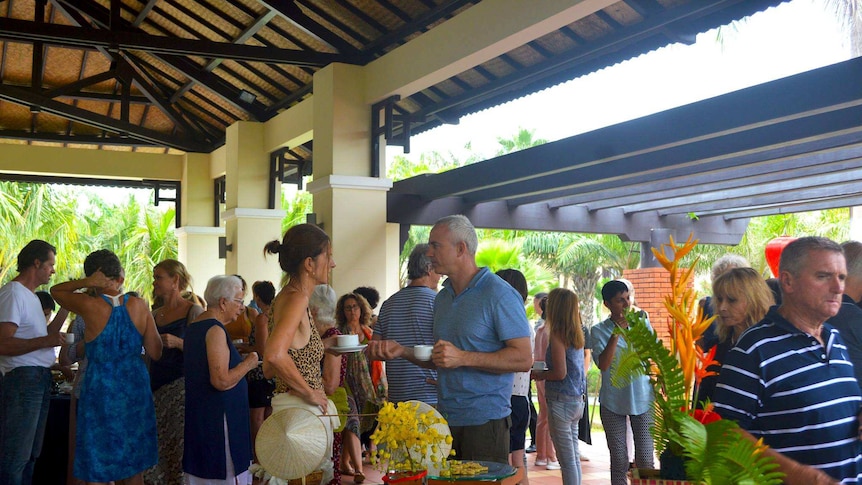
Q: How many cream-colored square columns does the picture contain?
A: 3